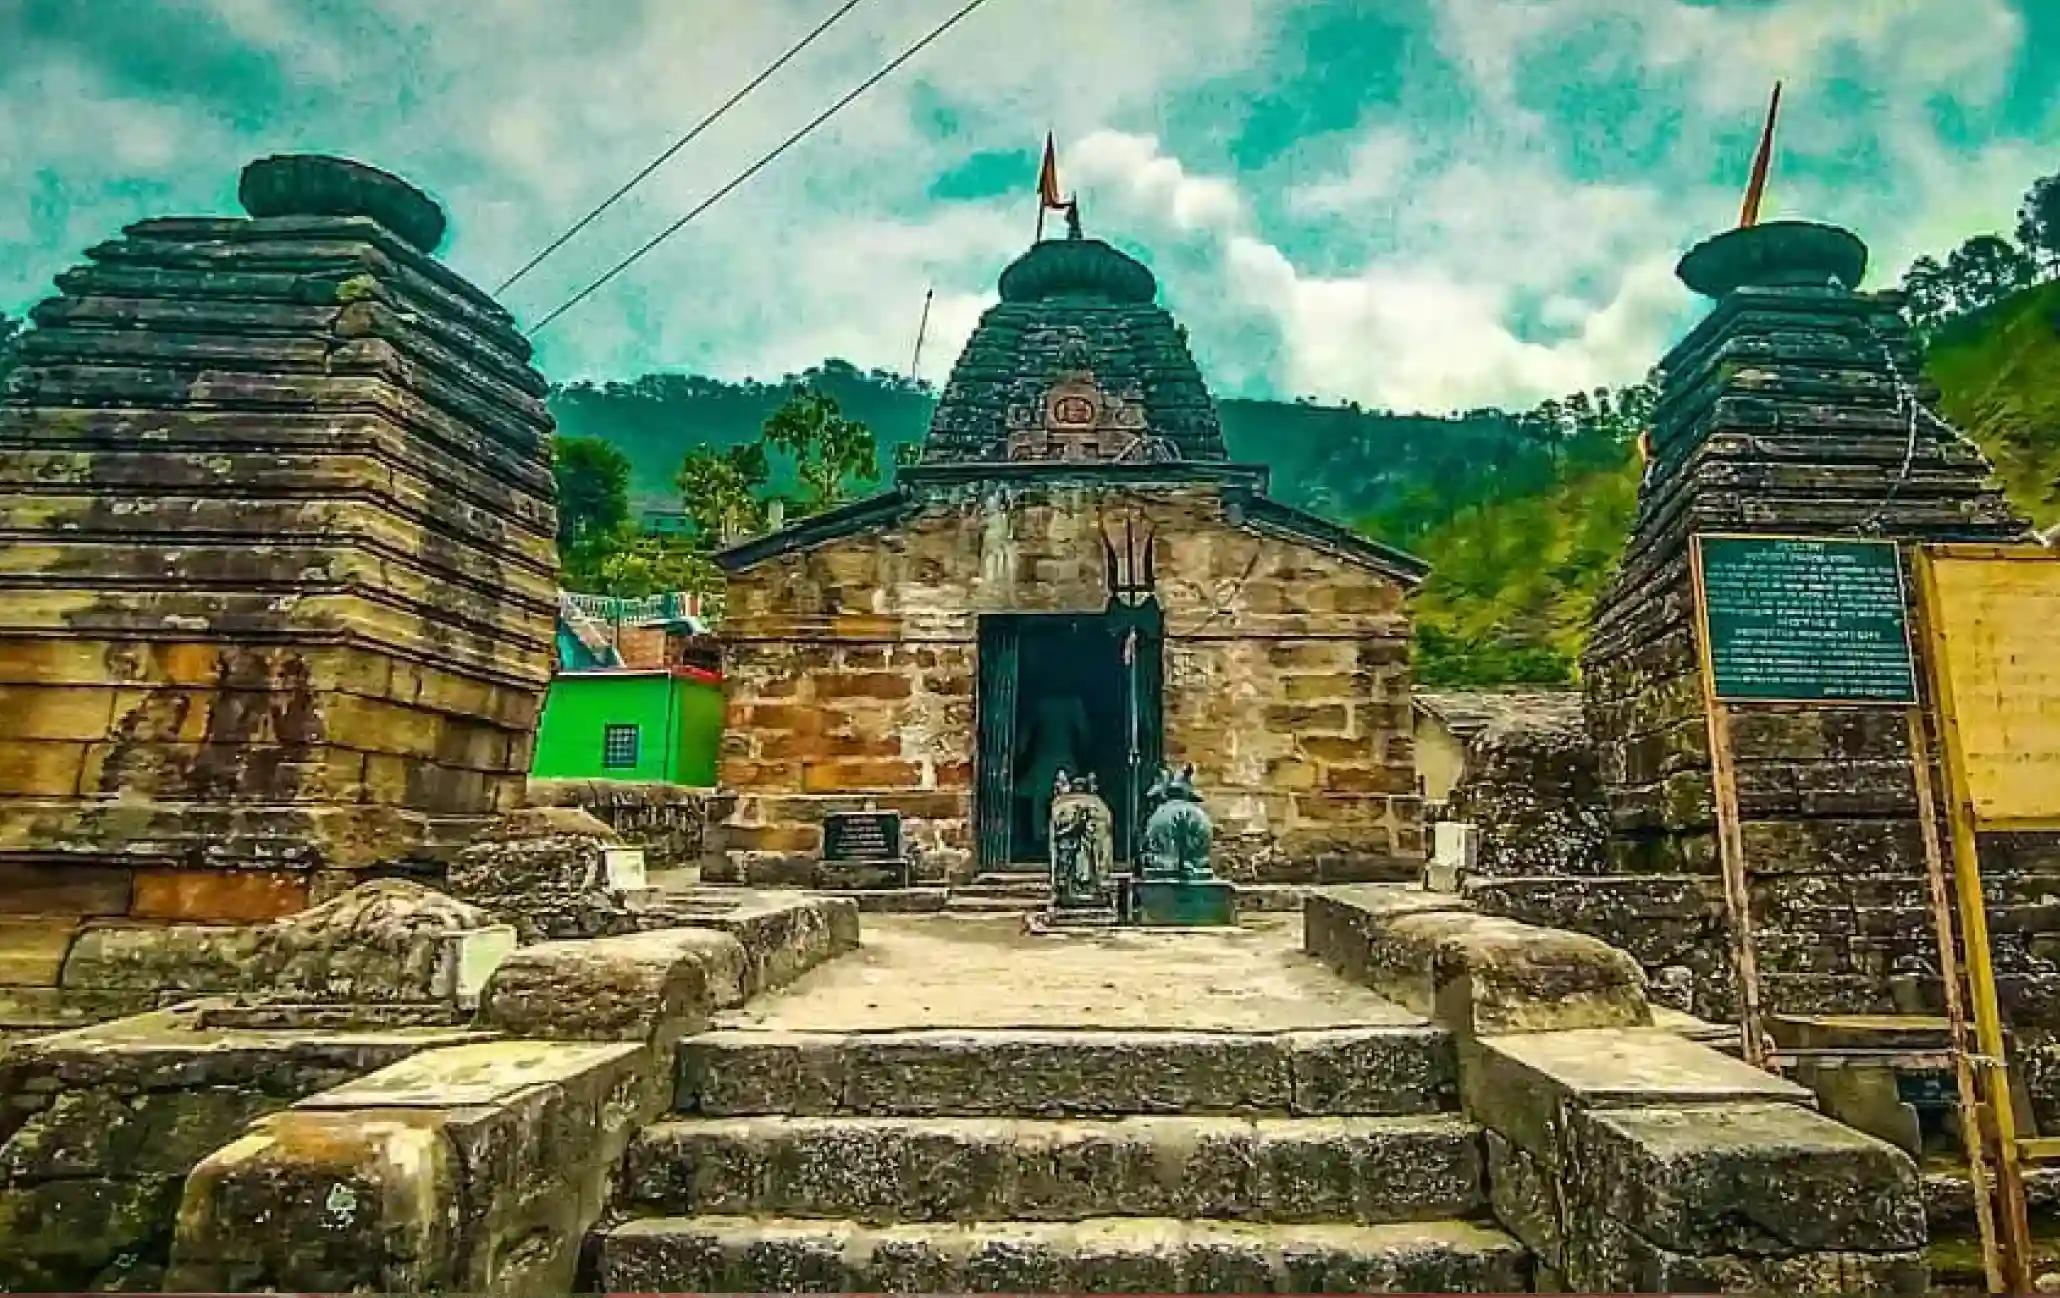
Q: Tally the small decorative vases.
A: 0